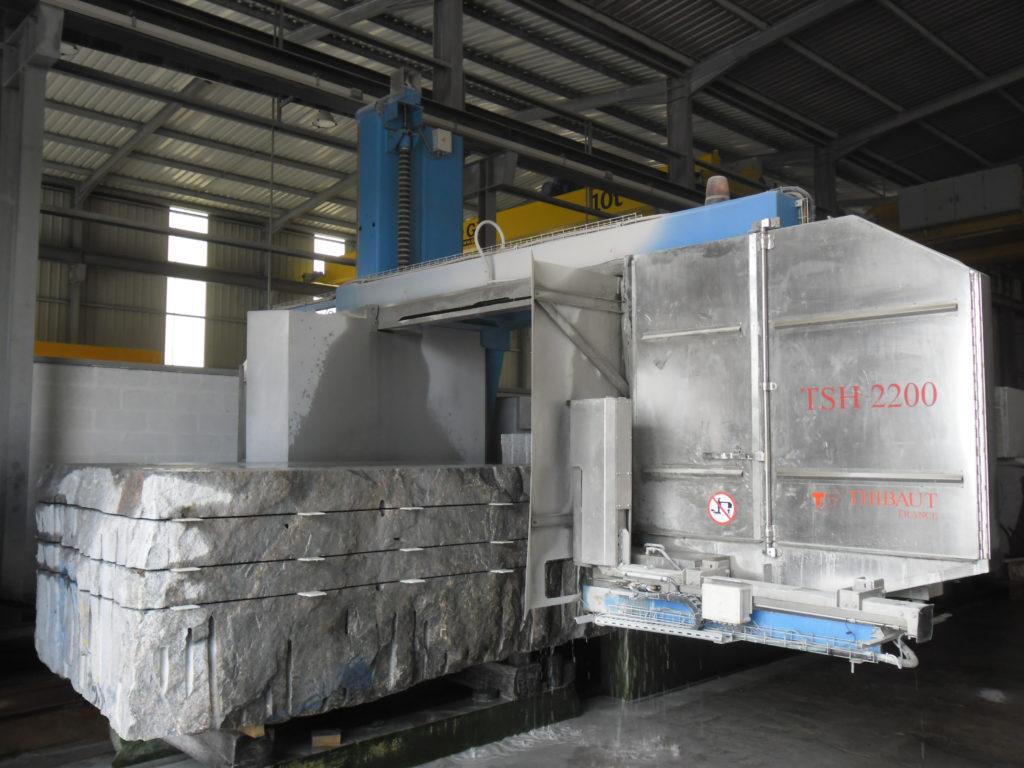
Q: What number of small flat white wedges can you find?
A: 12